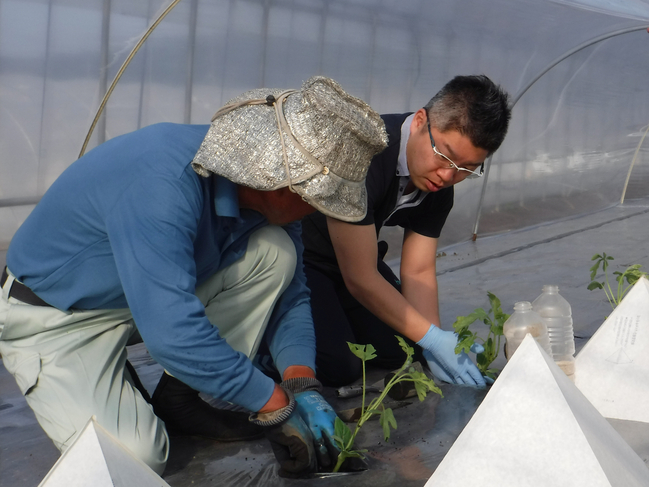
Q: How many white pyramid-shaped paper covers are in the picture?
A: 3